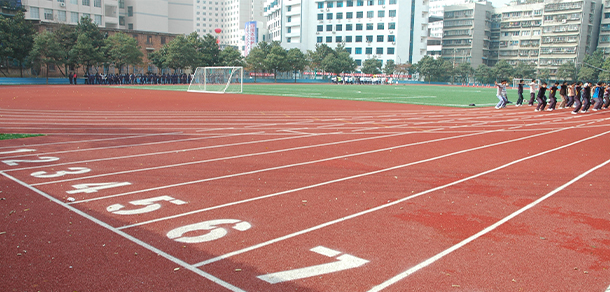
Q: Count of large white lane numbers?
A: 7